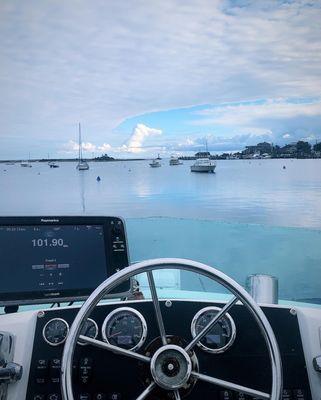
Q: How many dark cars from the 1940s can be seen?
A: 0